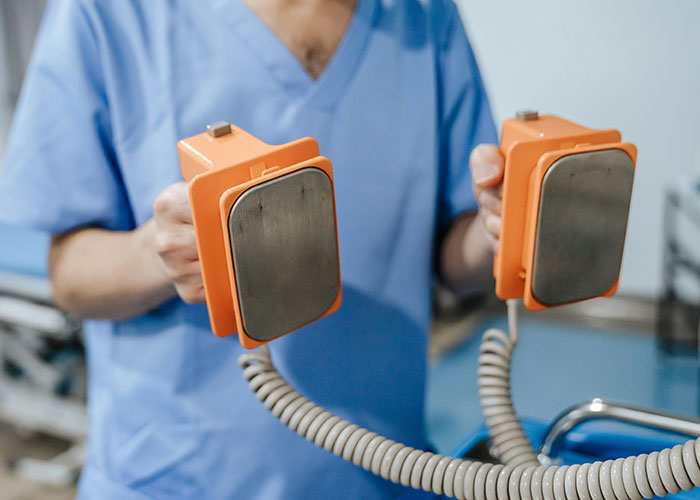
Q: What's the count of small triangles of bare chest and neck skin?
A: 1